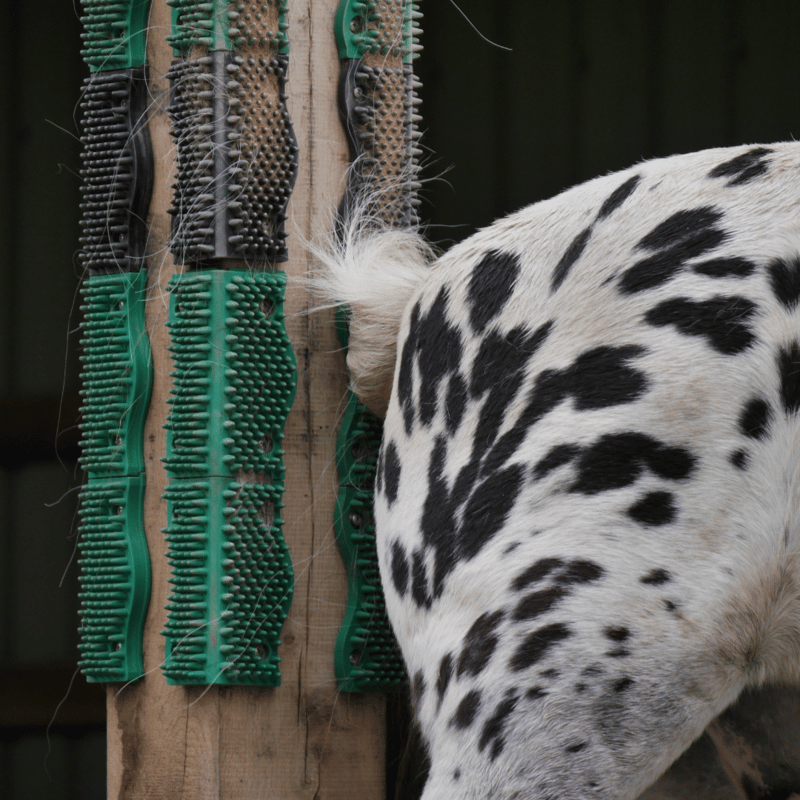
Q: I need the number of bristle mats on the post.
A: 12